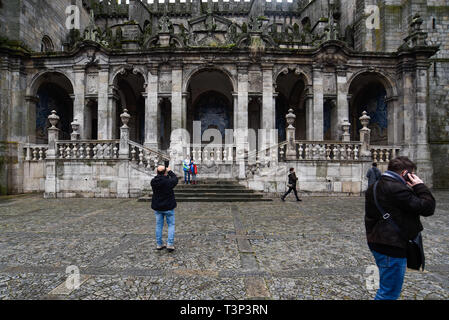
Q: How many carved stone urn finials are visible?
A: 6